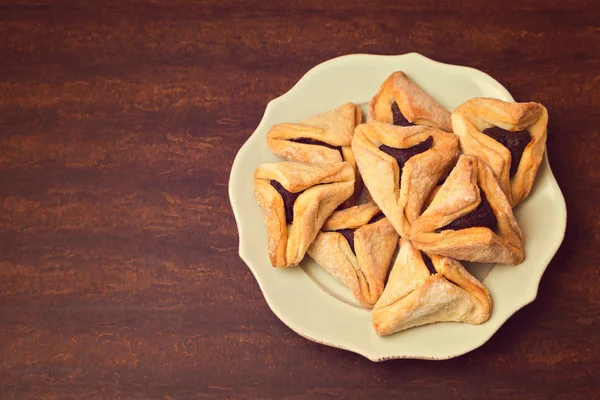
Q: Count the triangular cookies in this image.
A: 8